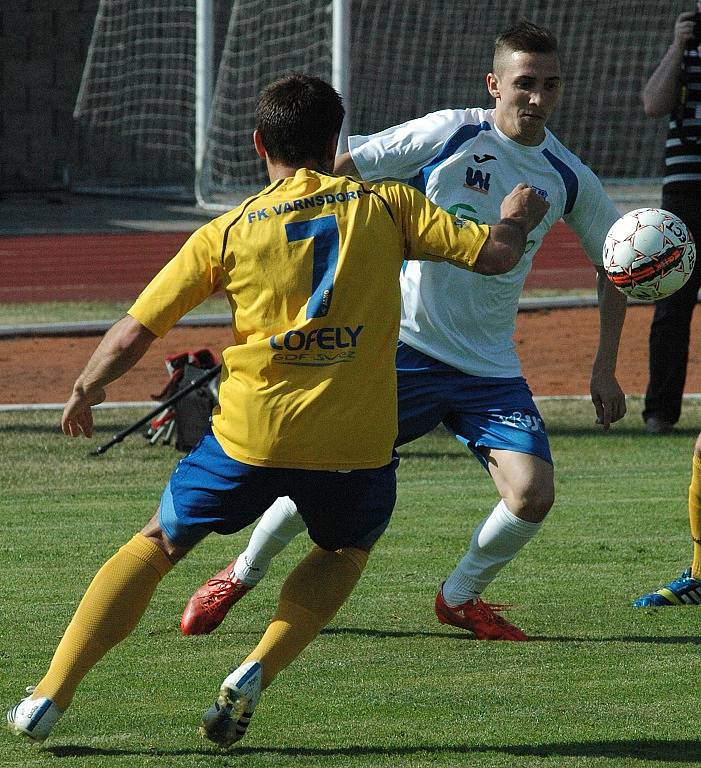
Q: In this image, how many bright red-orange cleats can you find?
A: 2